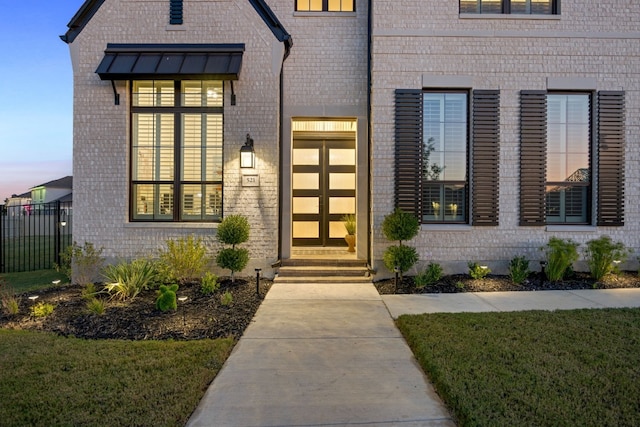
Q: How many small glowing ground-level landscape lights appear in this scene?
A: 5